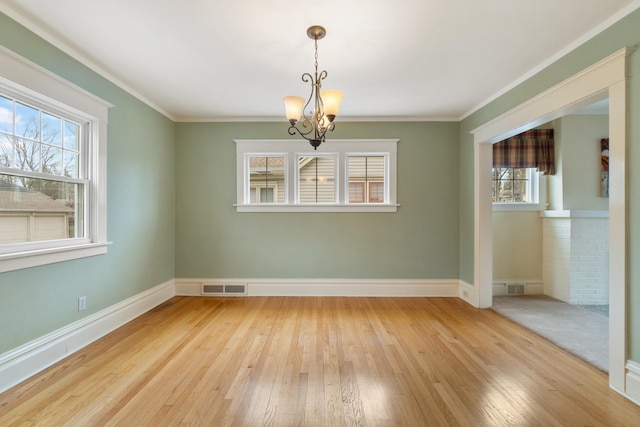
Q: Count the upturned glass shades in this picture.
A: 3